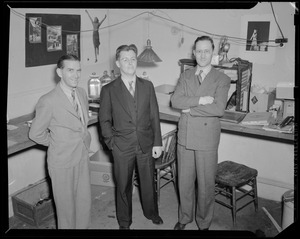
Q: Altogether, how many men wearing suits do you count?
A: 3